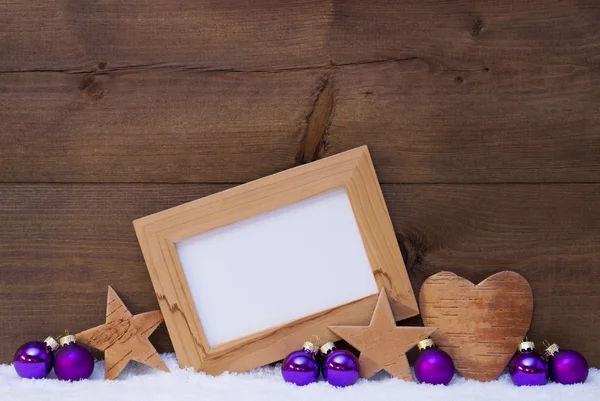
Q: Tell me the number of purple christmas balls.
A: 7